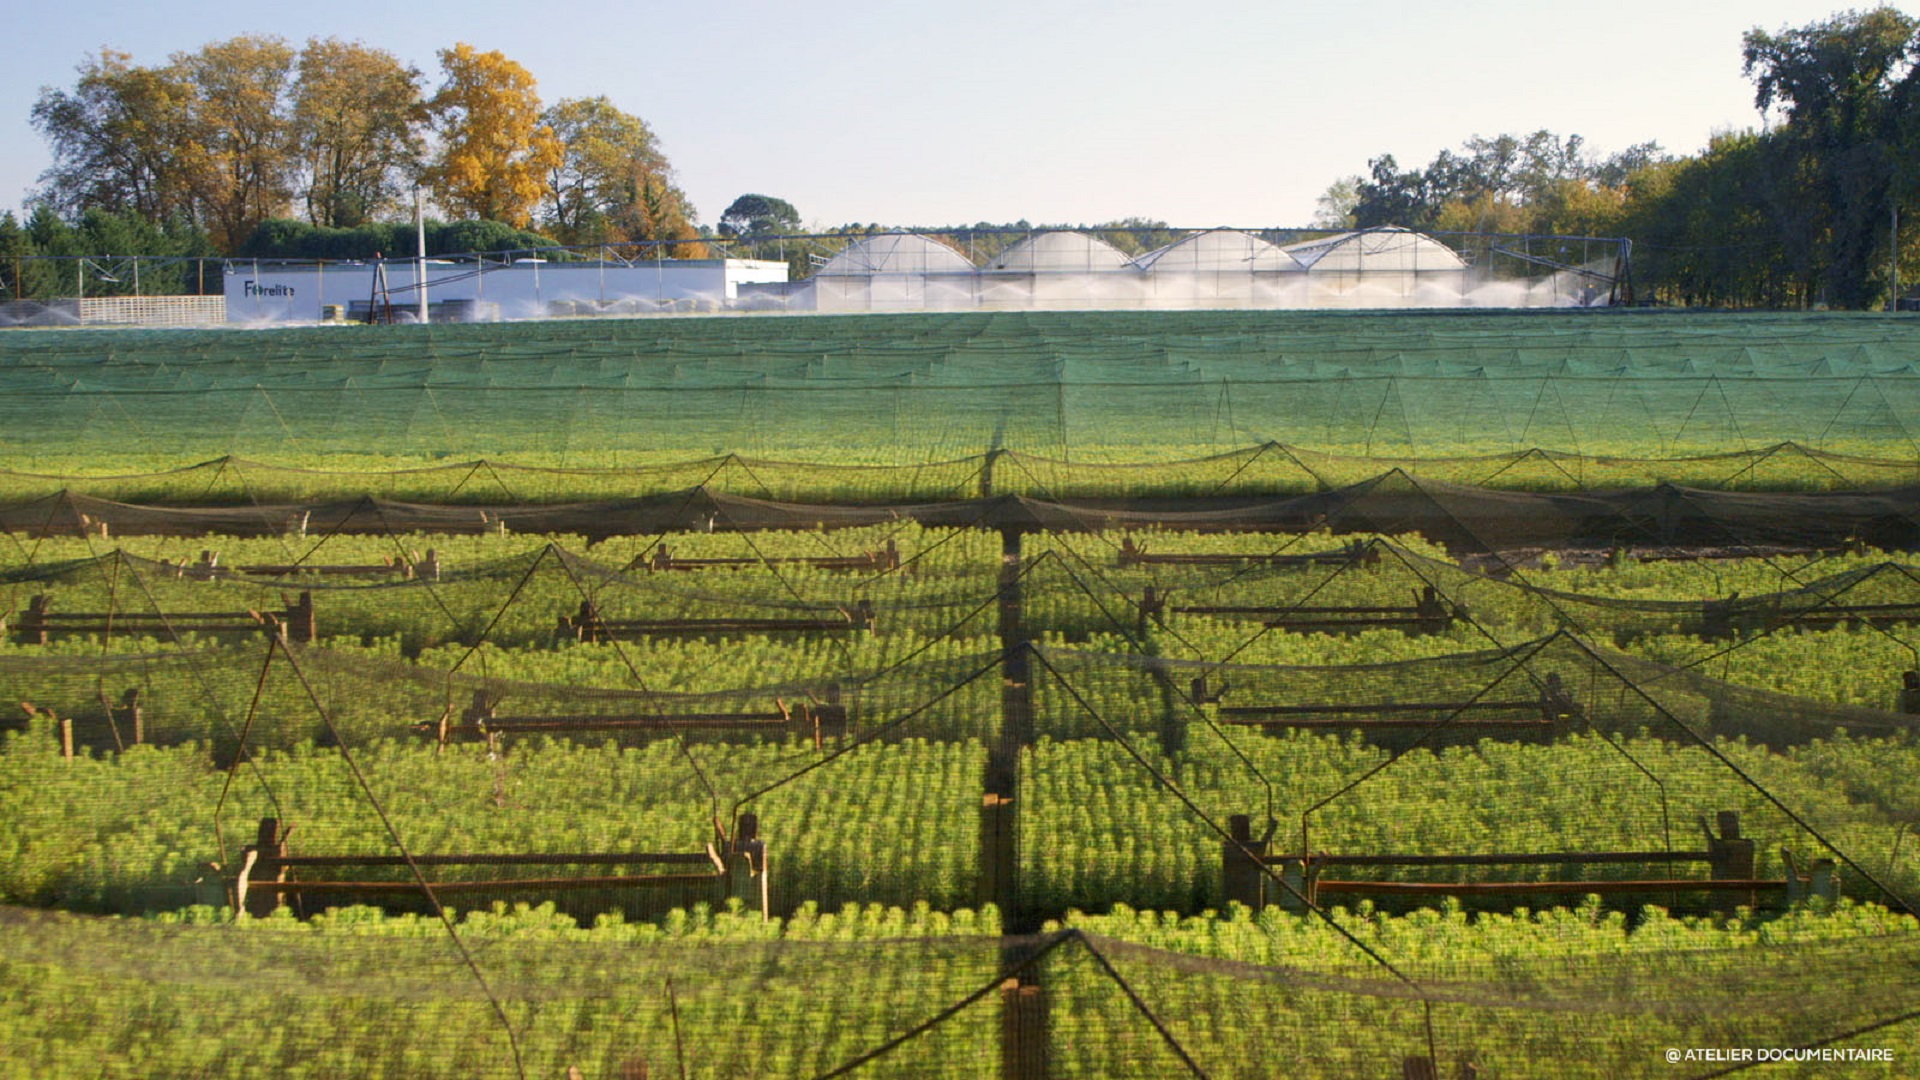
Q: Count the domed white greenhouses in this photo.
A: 4